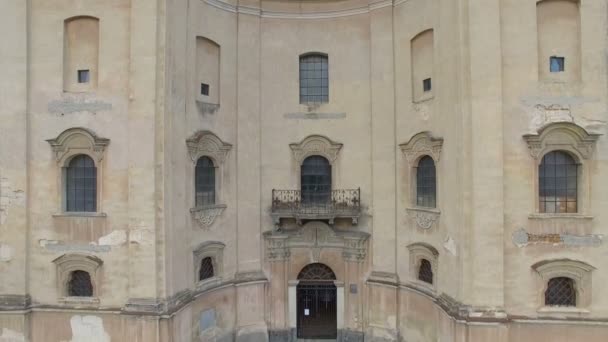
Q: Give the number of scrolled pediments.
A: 5